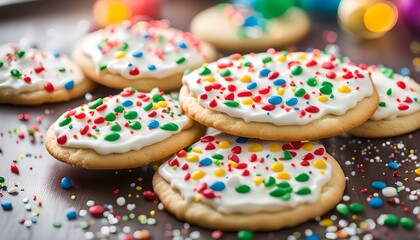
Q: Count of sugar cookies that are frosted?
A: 6